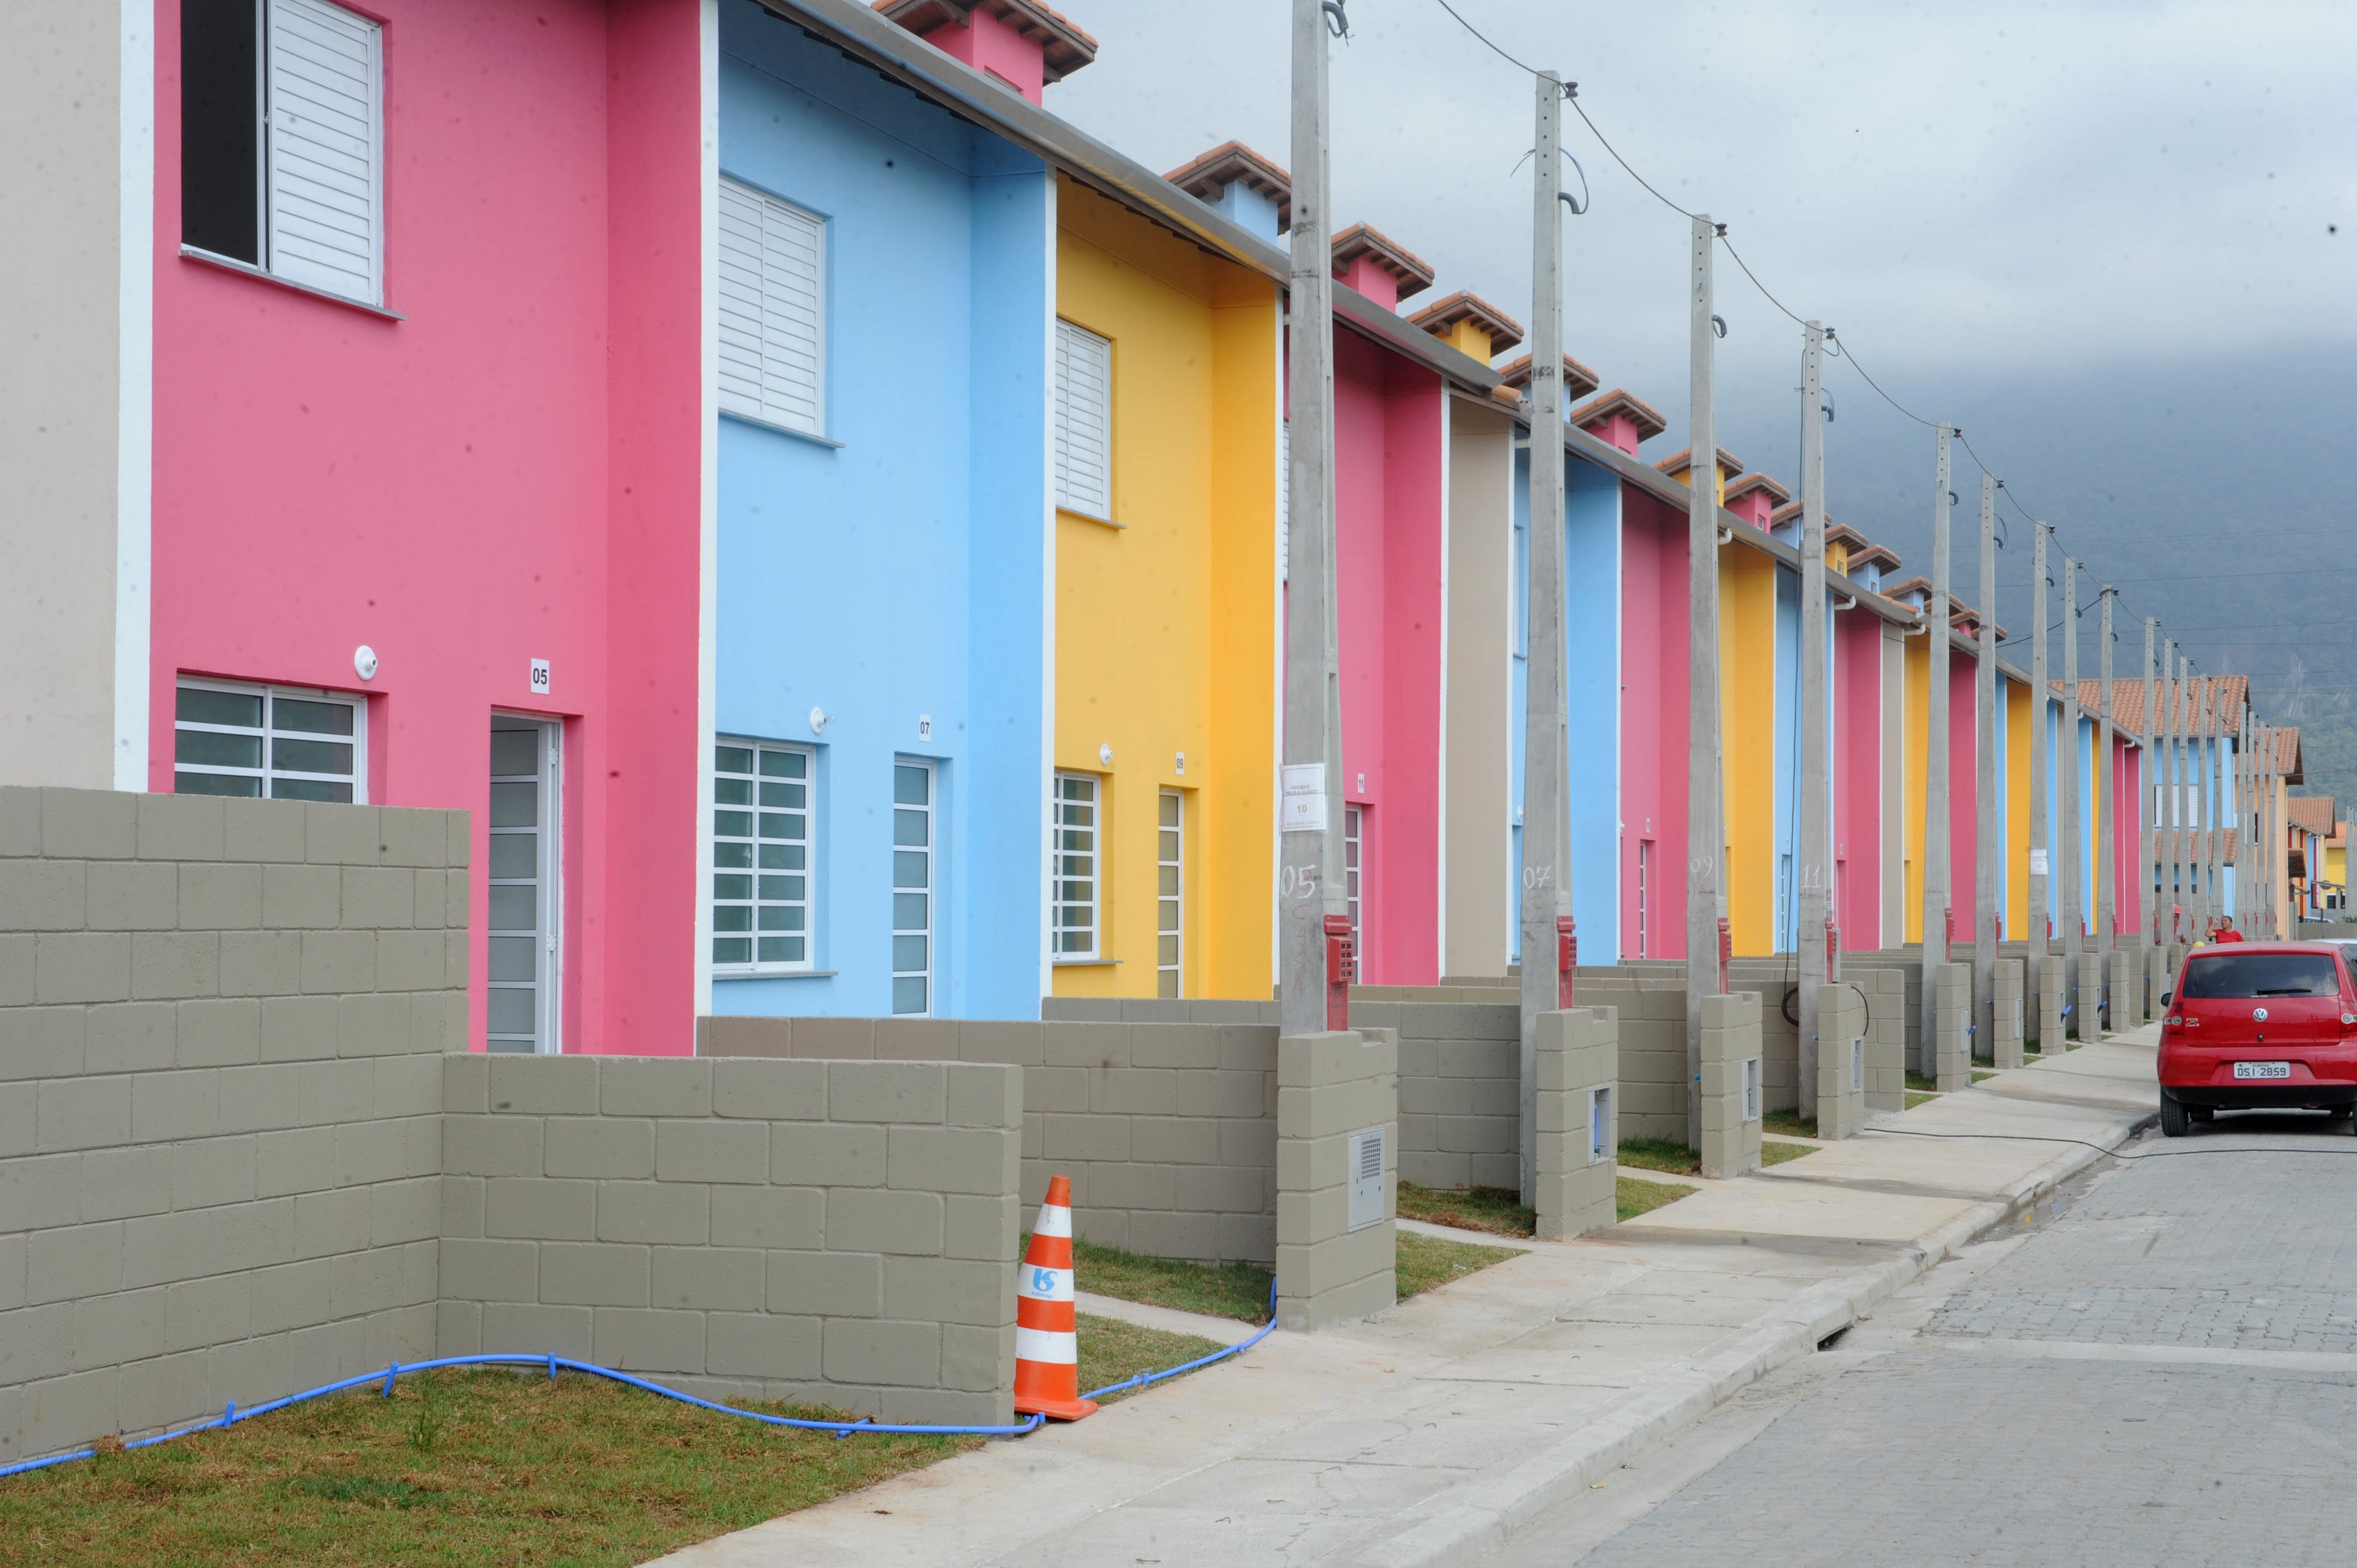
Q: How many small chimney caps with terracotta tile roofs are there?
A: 15